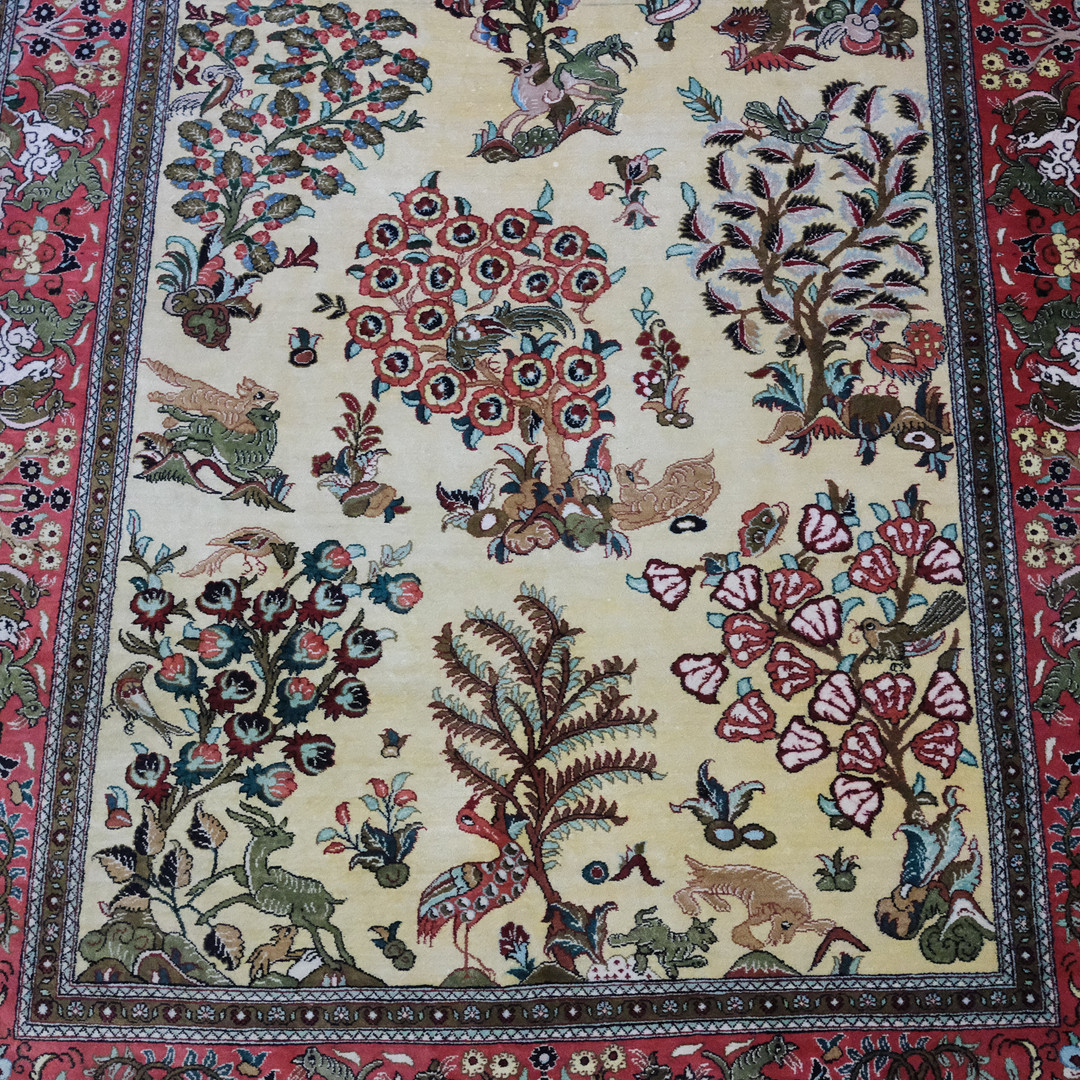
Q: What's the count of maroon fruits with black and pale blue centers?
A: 10